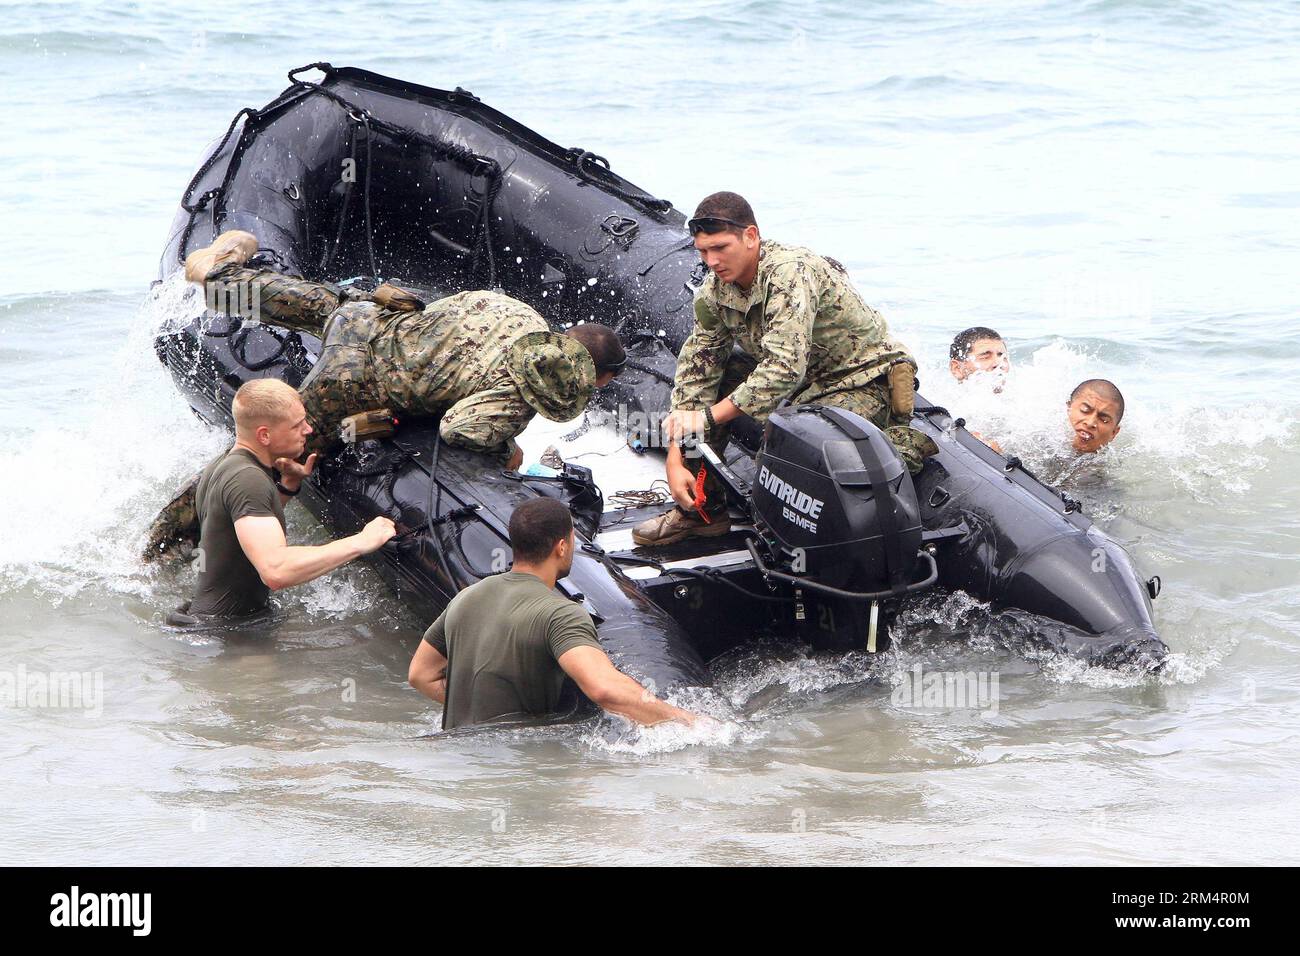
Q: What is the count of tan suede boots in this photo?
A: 2